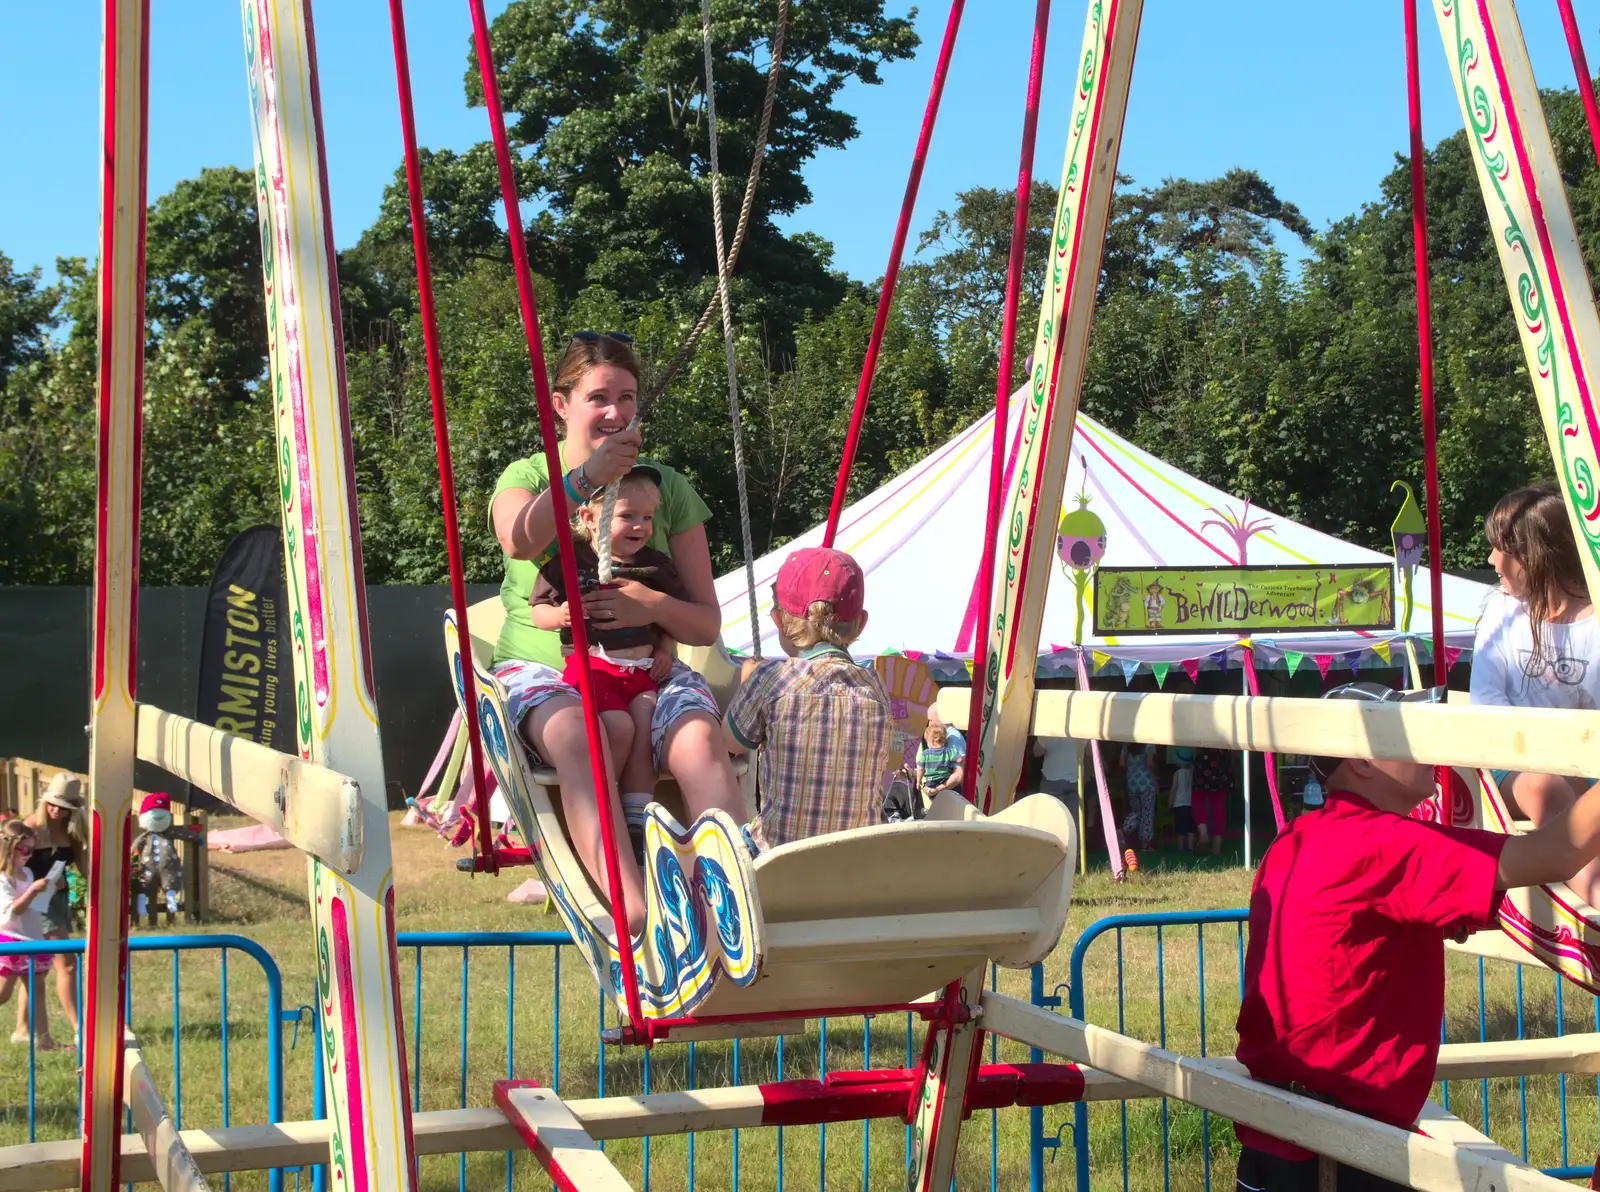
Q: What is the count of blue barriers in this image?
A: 3